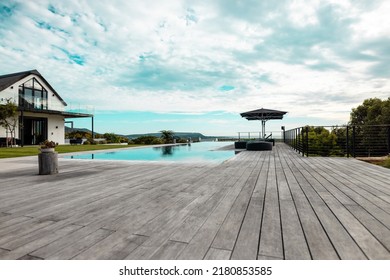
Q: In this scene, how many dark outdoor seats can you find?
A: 2